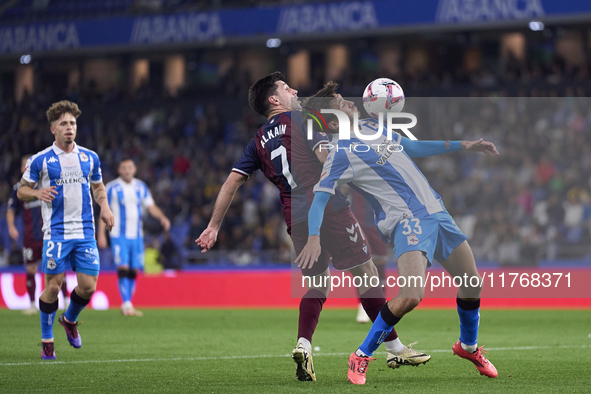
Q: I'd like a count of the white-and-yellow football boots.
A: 2